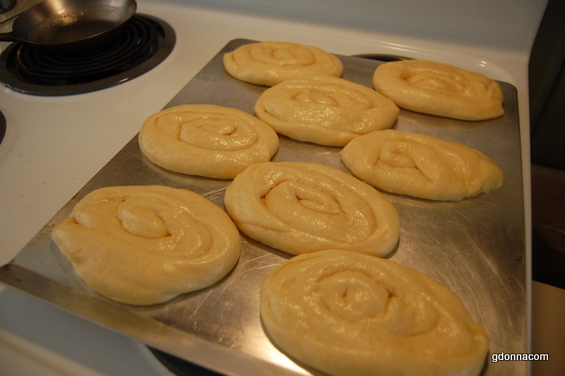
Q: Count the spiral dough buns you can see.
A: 8